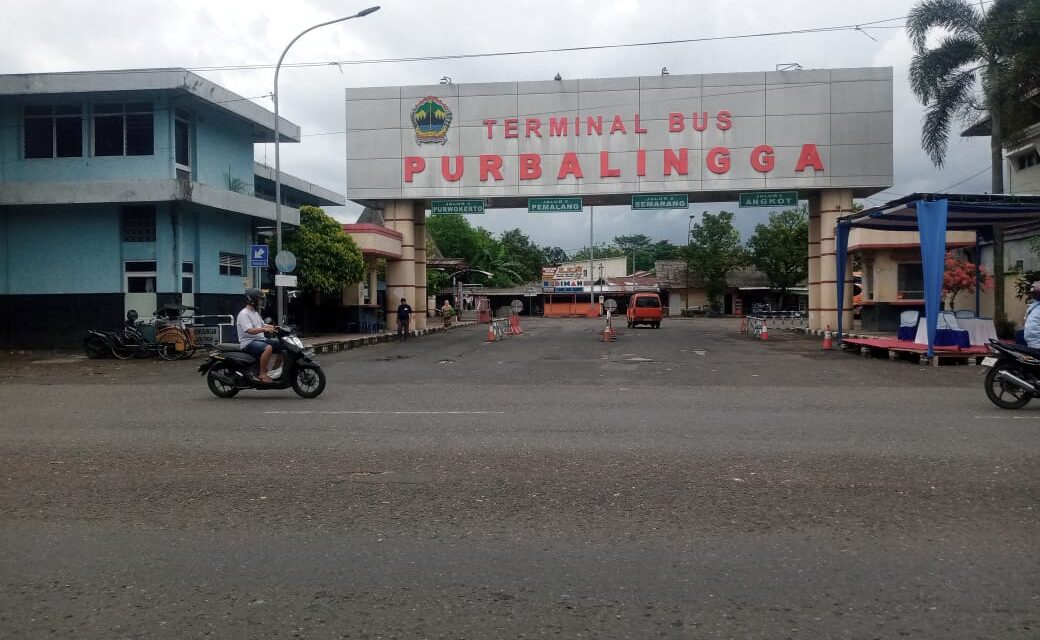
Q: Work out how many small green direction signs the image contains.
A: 4